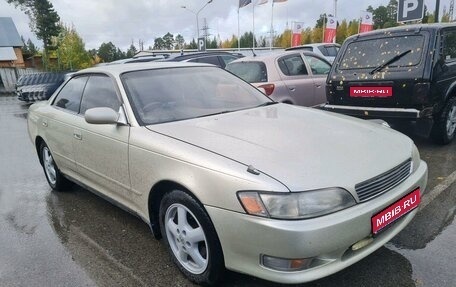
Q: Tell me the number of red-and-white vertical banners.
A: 3